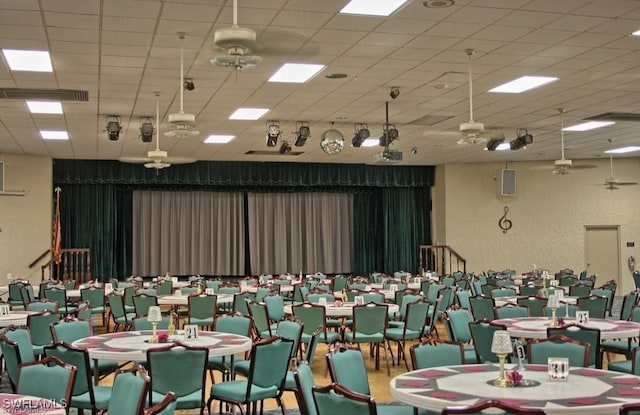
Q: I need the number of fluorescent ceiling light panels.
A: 13